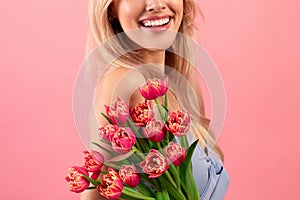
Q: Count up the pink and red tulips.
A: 13